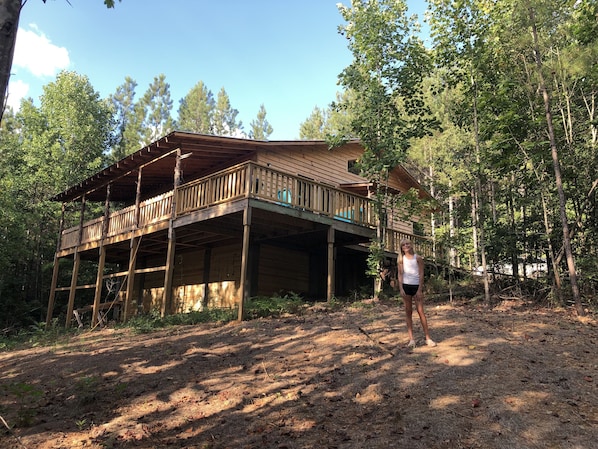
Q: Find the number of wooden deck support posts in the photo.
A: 7